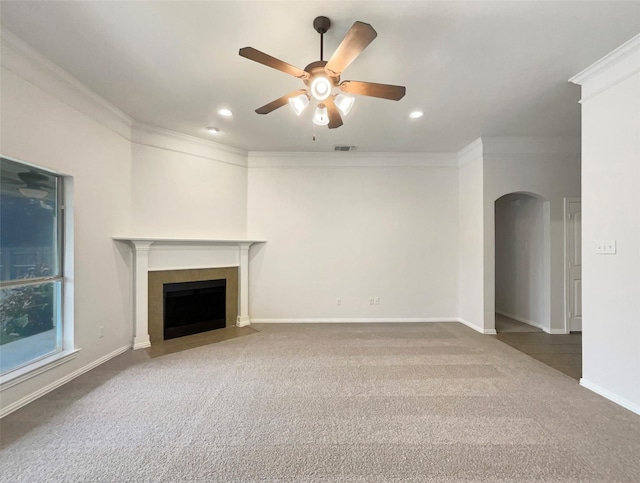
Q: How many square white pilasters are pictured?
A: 2